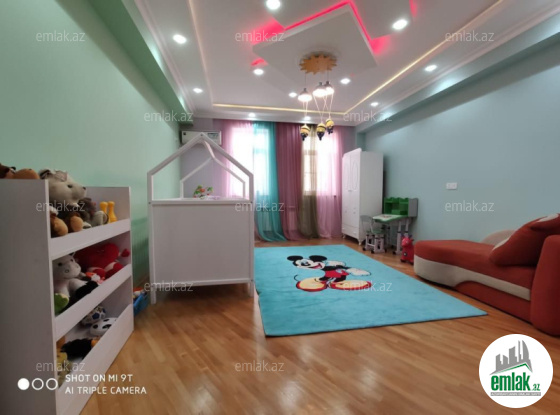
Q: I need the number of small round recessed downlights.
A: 11